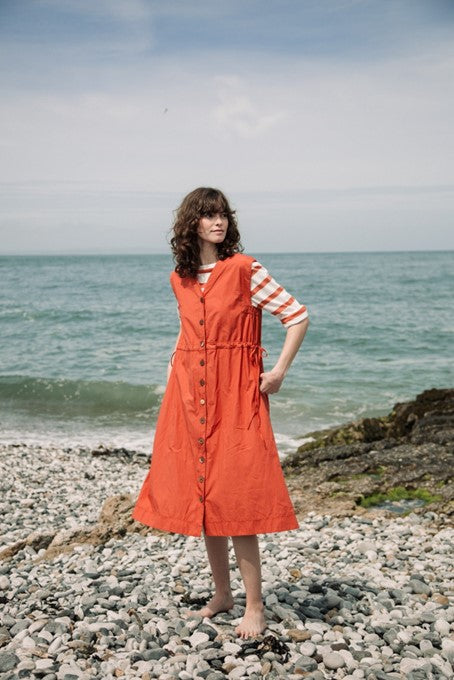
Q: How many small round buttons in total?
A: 11